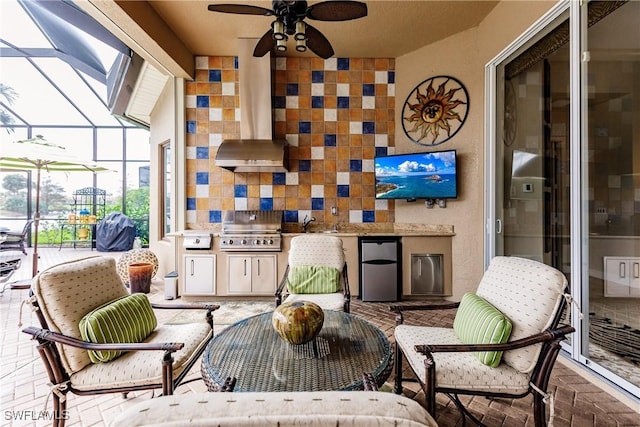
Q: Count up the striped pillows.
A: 3